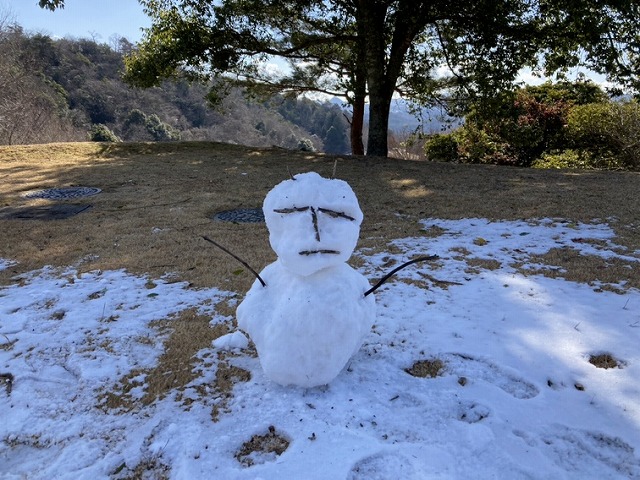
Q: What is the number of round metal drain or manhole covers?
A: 2